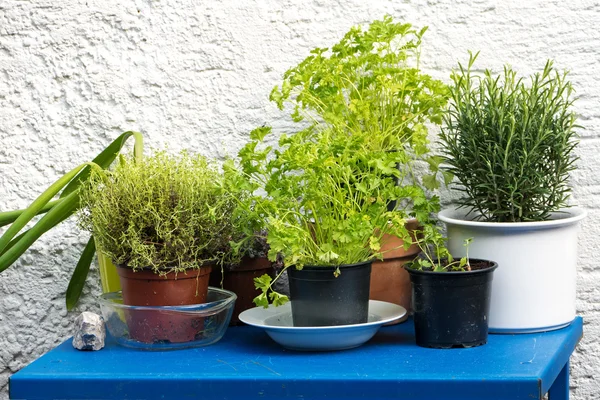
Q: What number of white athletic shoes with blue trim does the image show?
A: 0